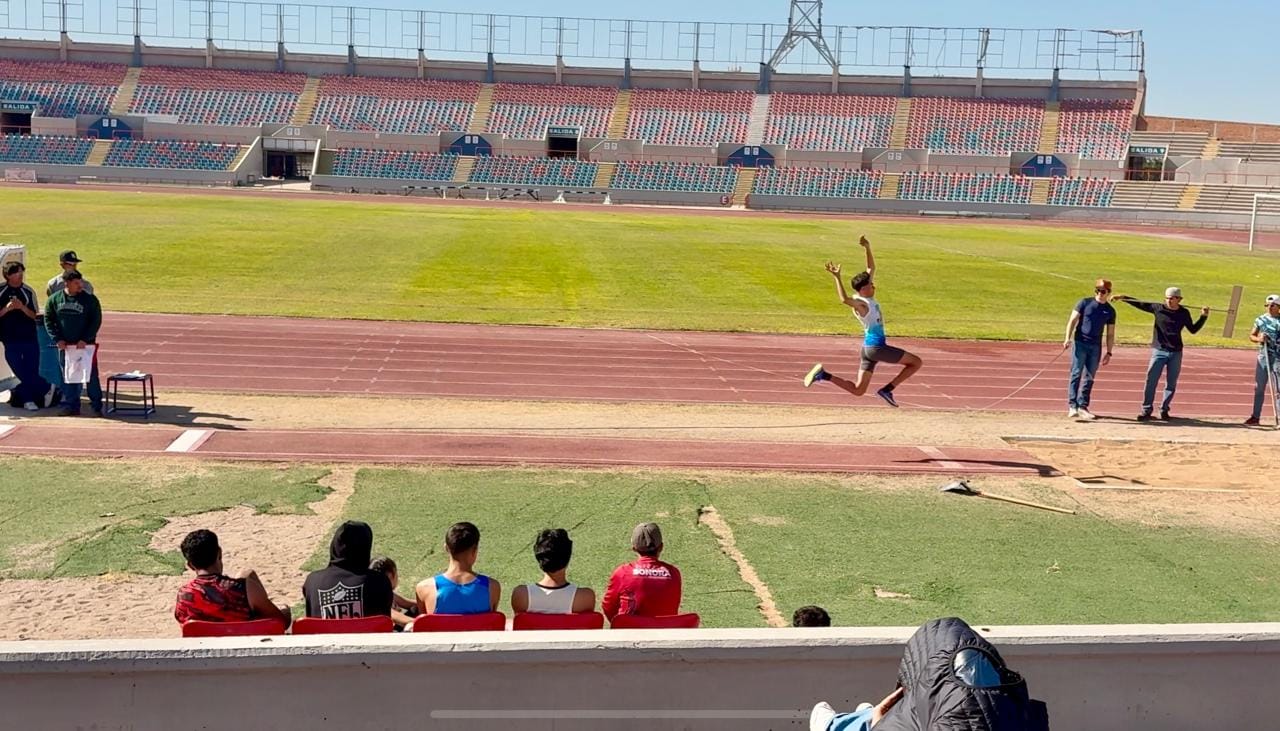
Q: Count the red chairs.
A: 5